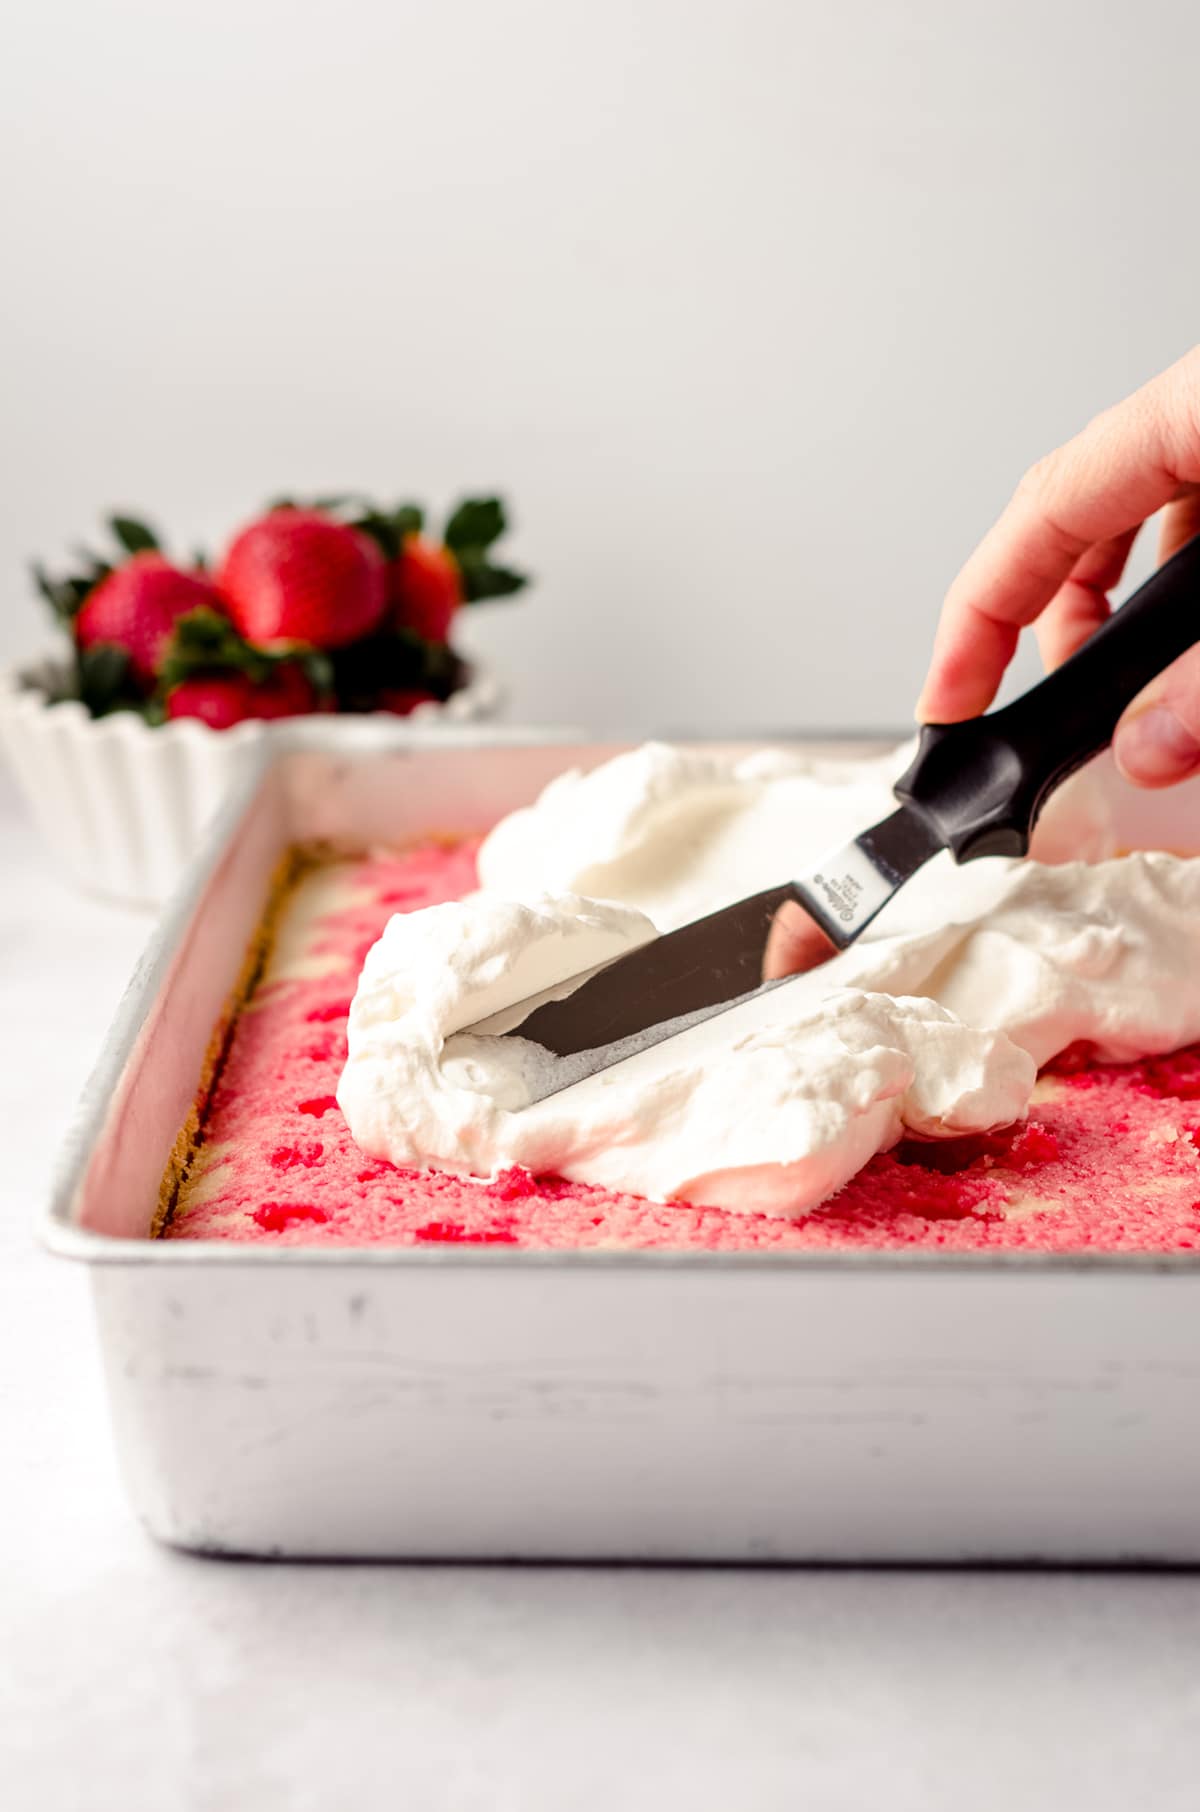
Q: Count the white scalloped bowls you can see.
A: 1